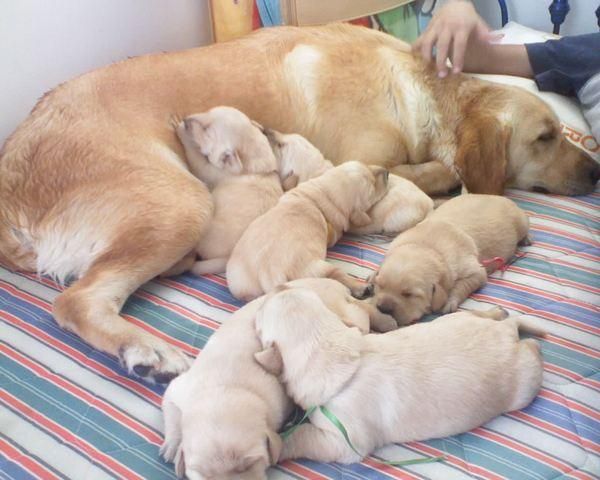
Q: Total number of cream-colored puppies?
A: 6